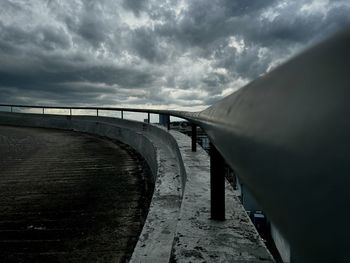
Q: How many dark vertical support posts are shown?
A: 9